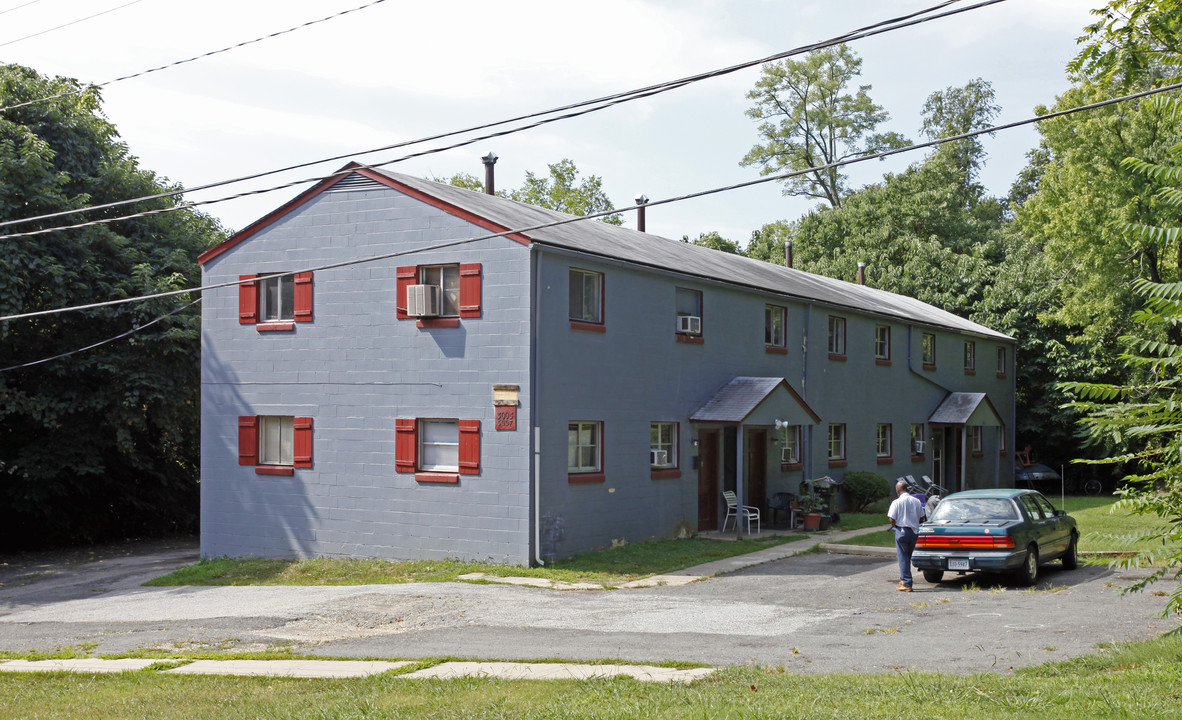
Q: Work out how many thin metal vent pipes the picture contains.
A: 4